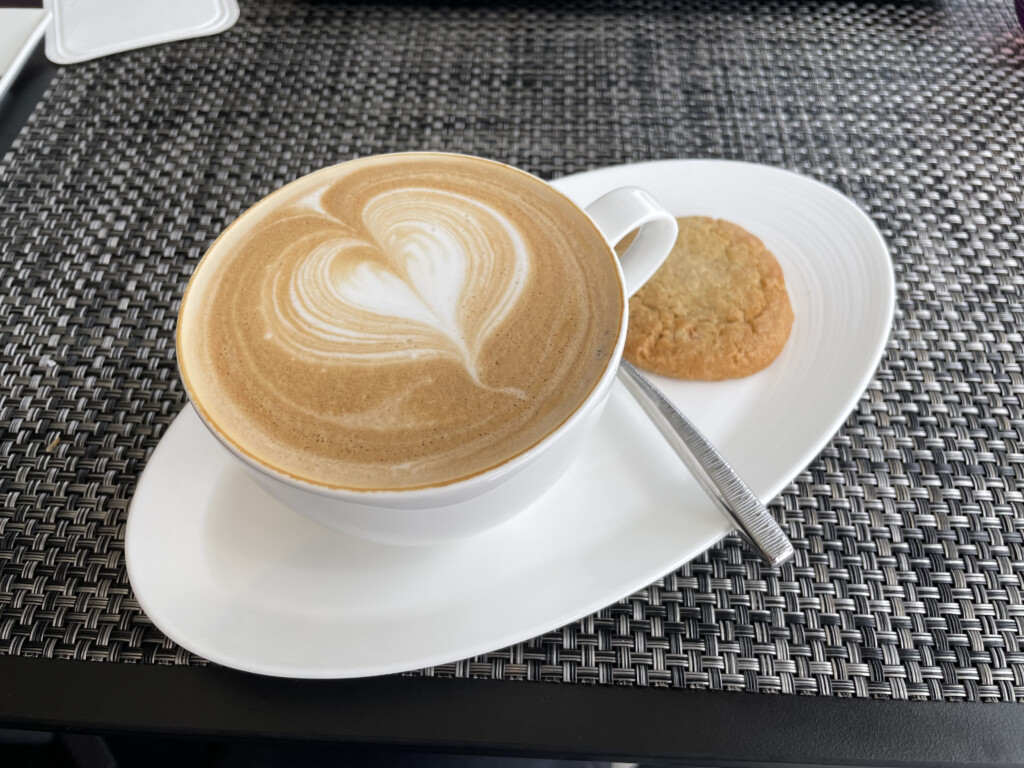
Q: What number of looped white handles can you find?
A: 1